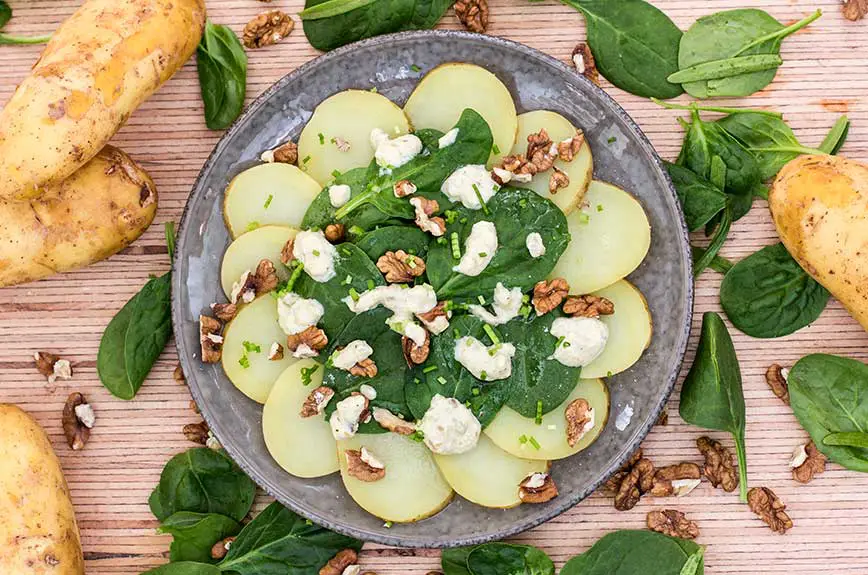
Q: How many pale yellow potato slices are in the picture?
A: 12